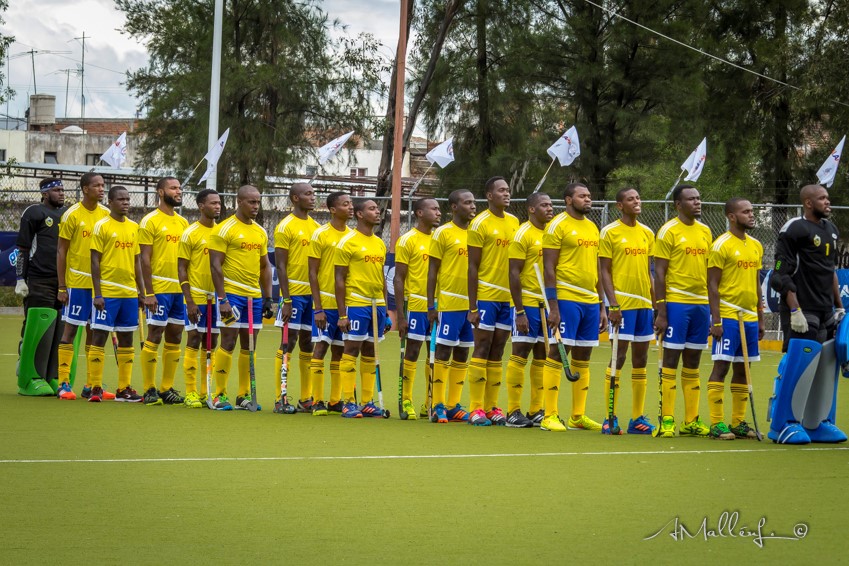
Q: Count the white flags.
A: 7